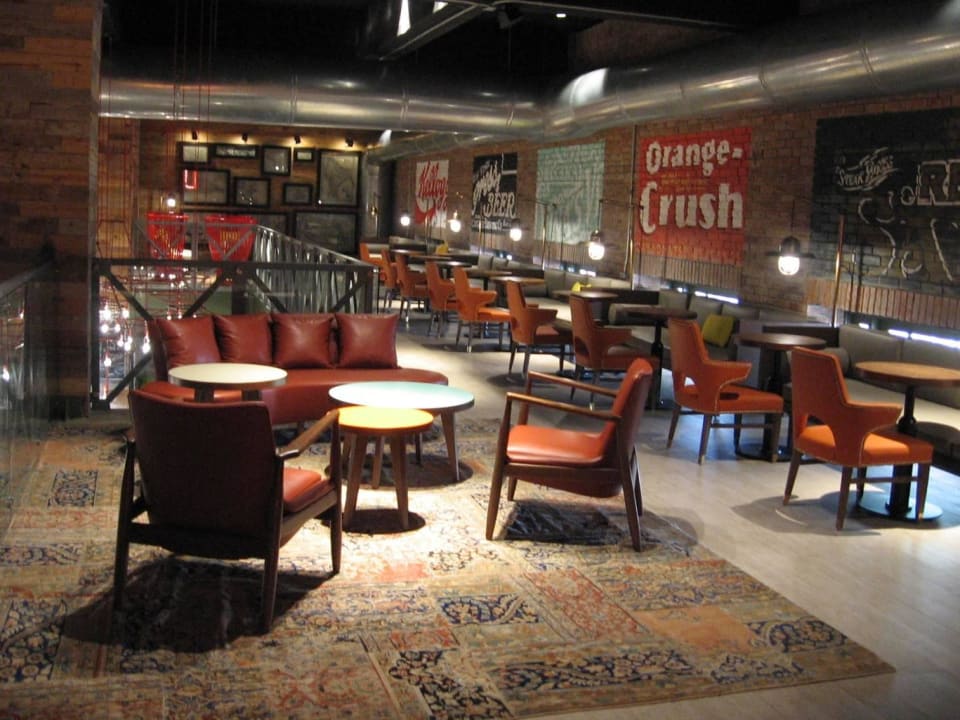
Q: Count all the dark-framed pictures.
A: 10